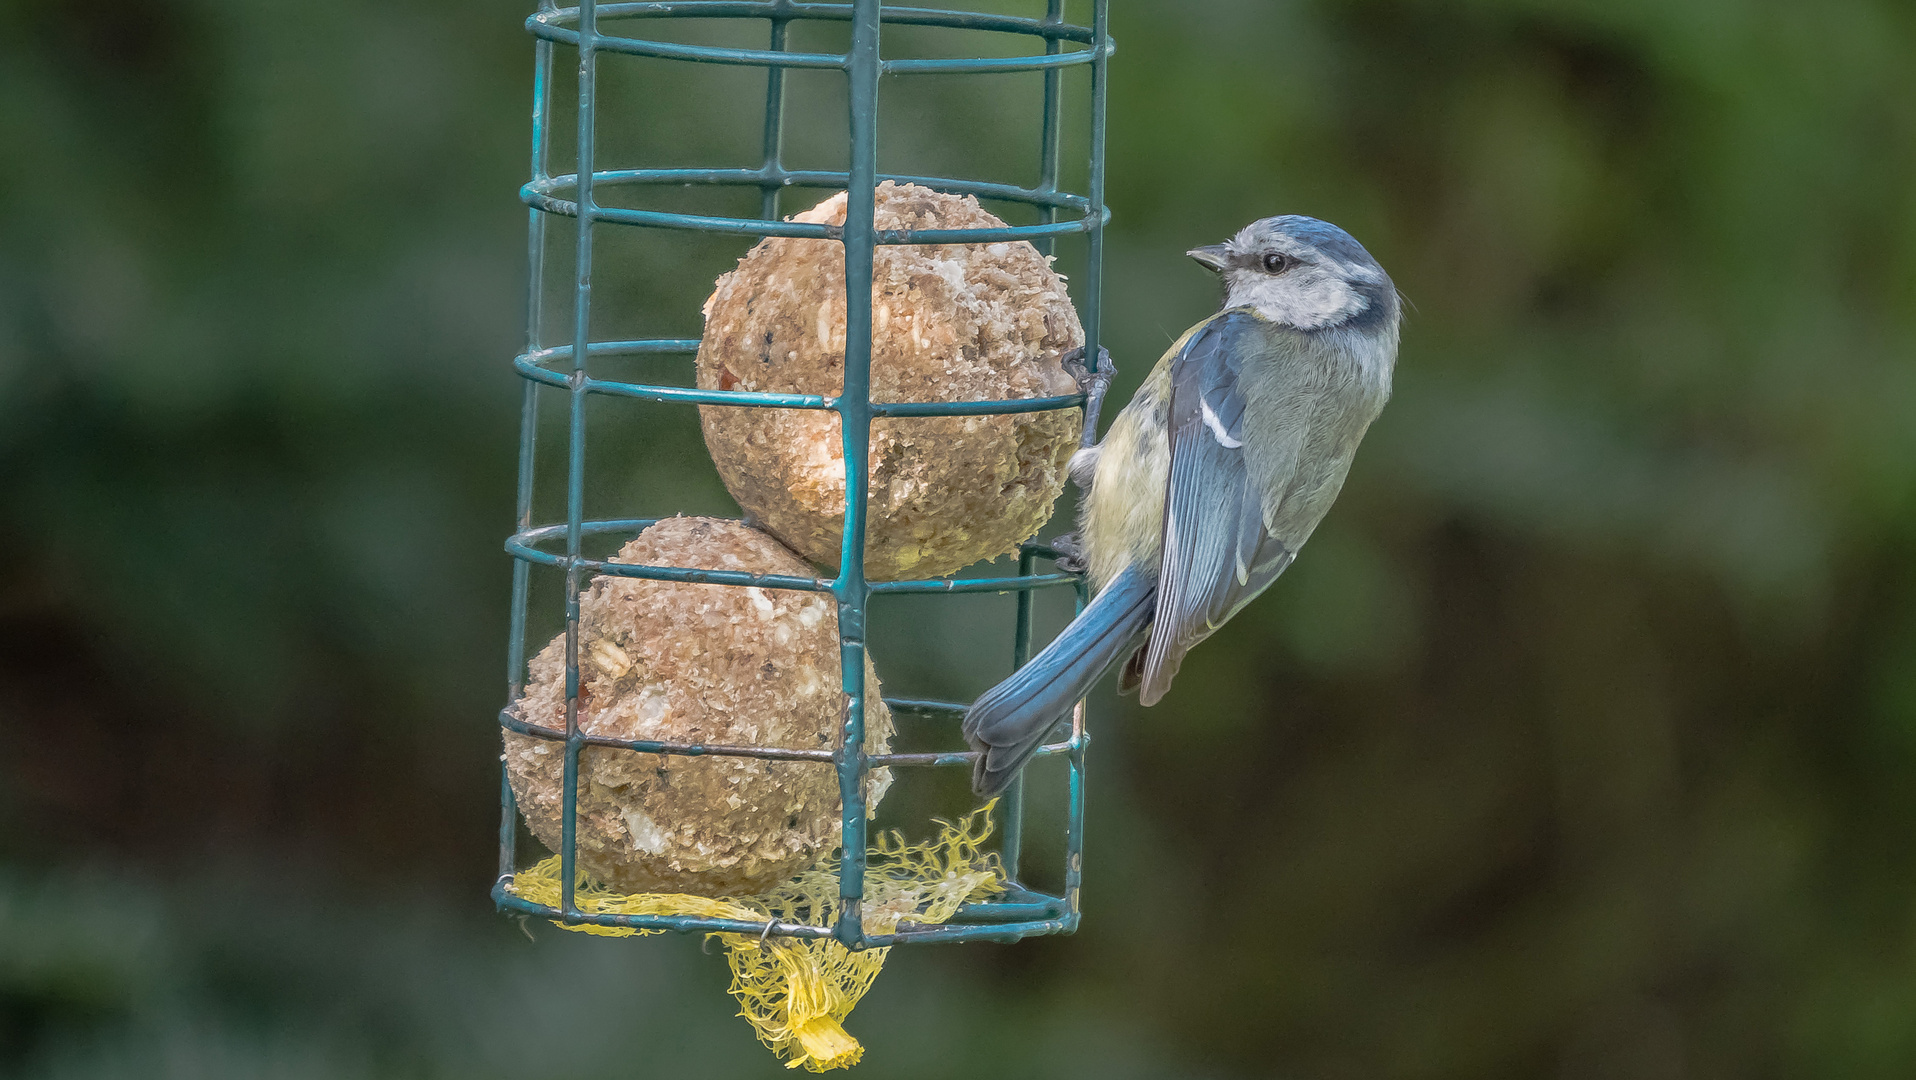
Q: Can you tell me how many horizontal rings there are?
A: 6